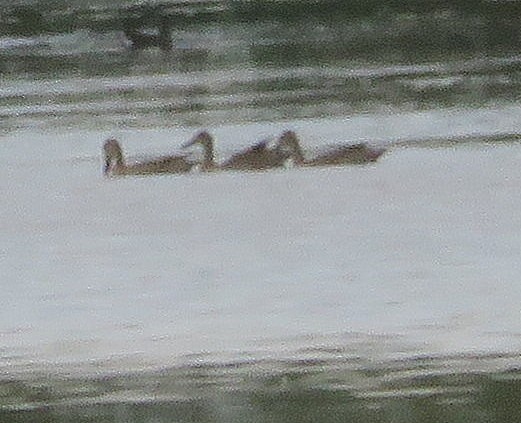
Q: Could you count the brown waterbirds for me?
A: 3